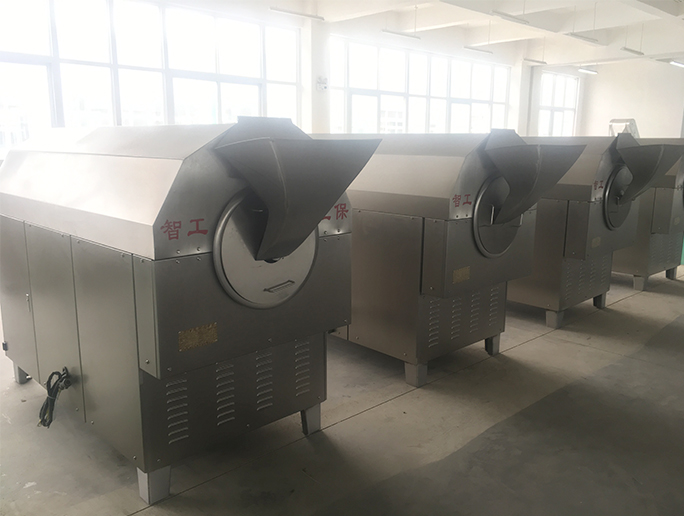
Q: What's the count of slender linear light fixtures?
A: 9